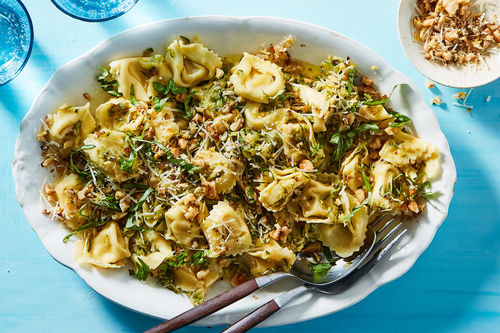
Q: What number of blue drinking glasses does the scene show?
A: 2